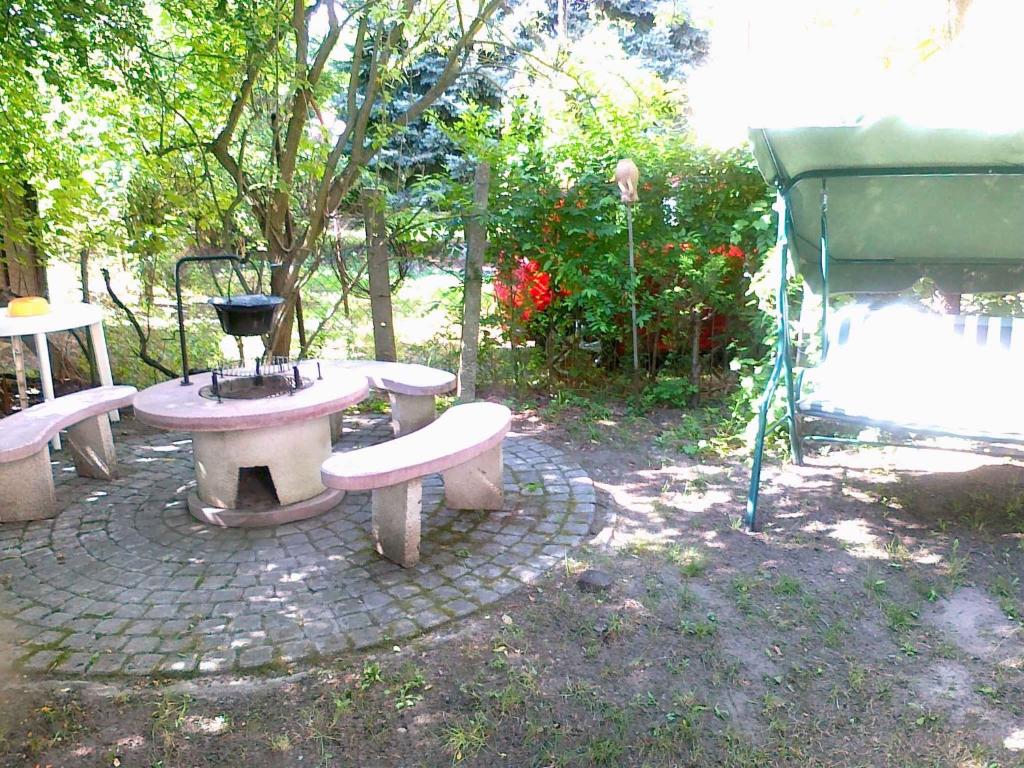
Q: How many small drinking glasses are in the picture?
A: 0